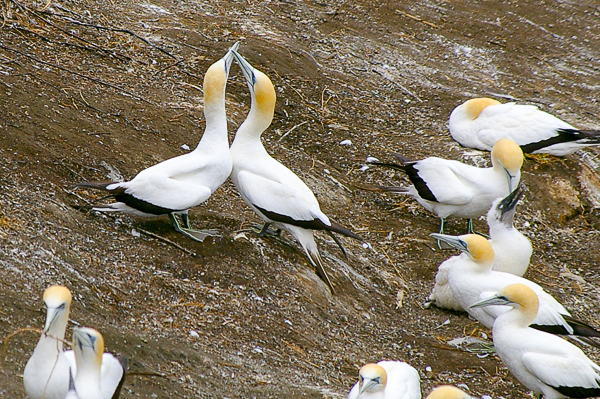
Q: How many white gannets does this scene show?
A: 11